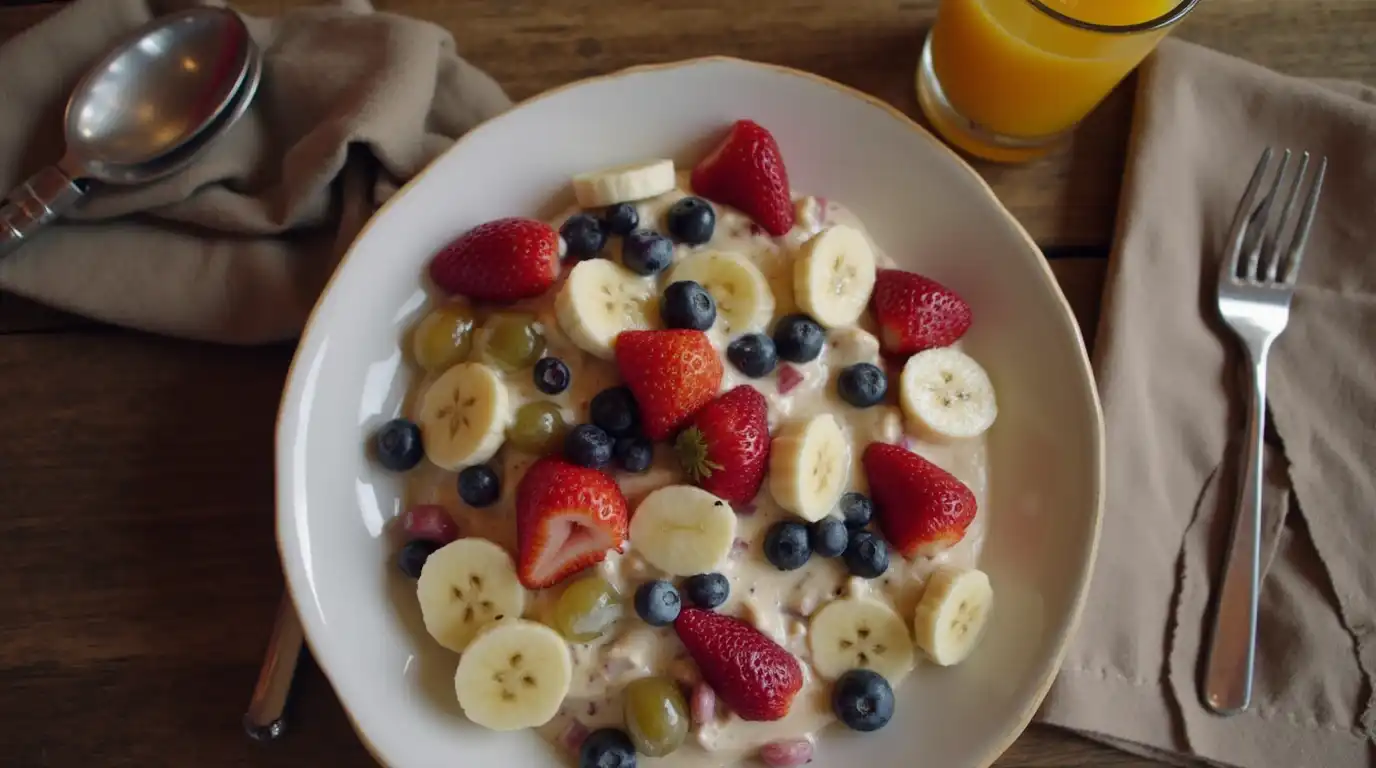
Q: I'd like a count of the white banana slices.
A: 12